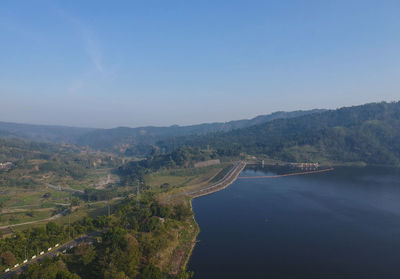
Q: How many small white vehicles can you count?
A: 7